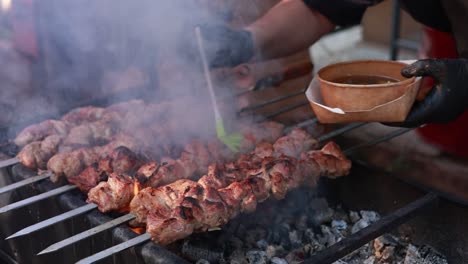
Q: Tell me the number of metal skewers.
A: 6